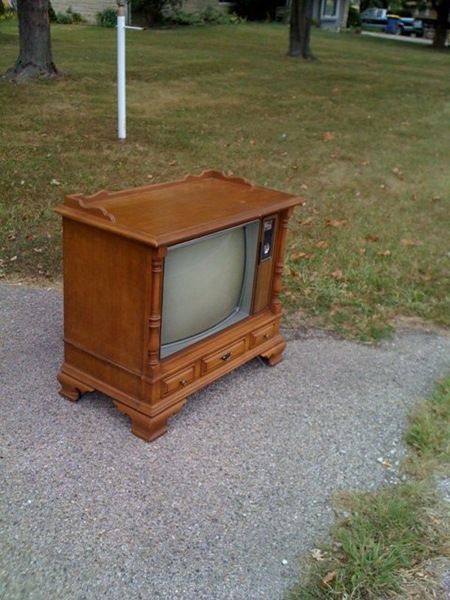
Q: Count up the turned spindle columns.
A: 2